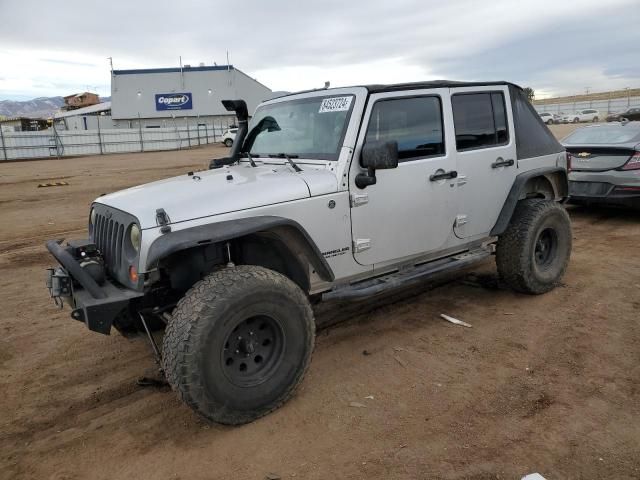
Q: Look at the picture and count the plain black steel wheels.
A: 2